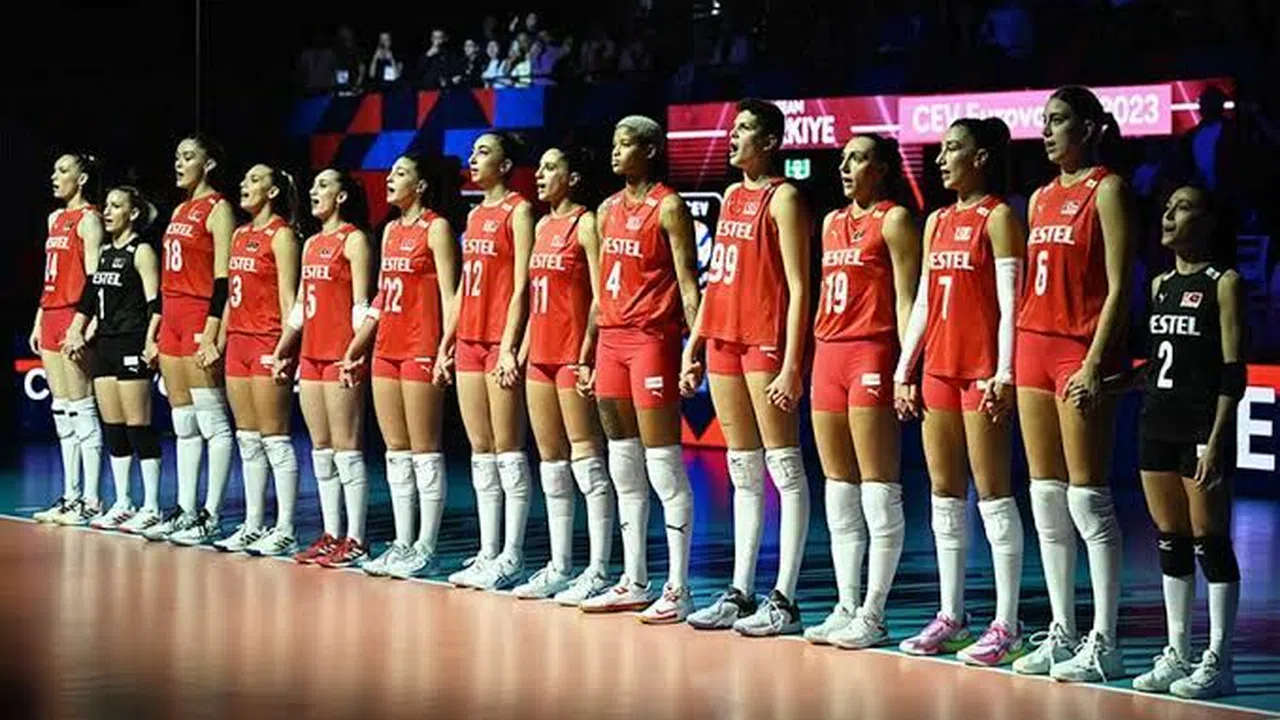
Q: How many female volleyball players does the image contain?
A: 14